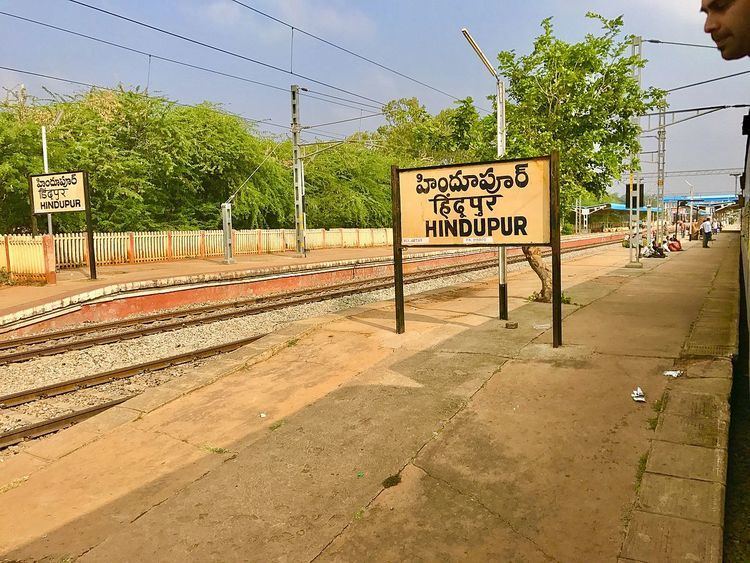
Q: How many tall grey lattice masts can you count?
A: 3